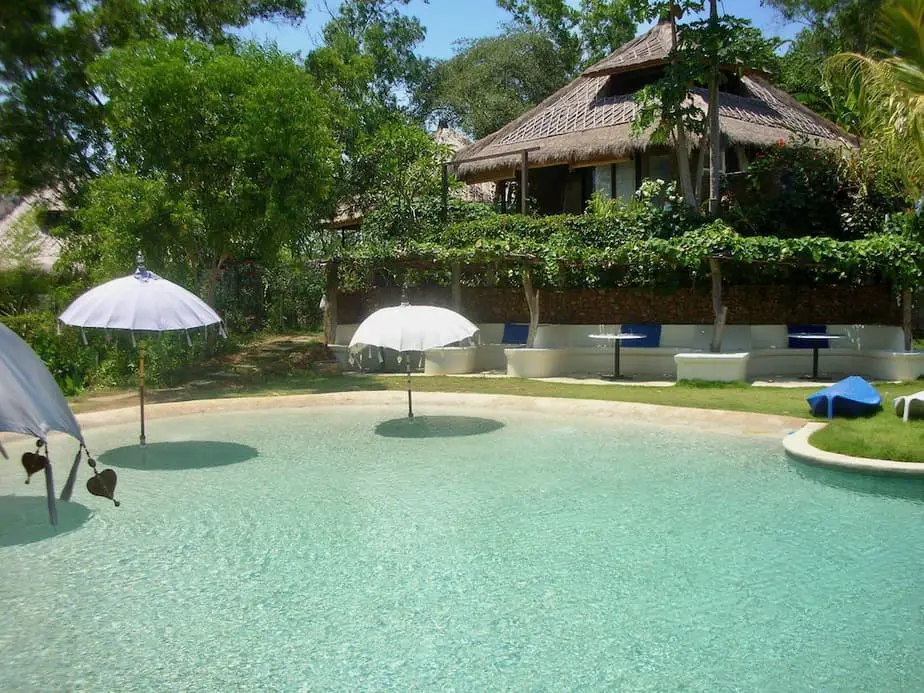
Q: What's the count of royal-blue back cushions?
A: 3